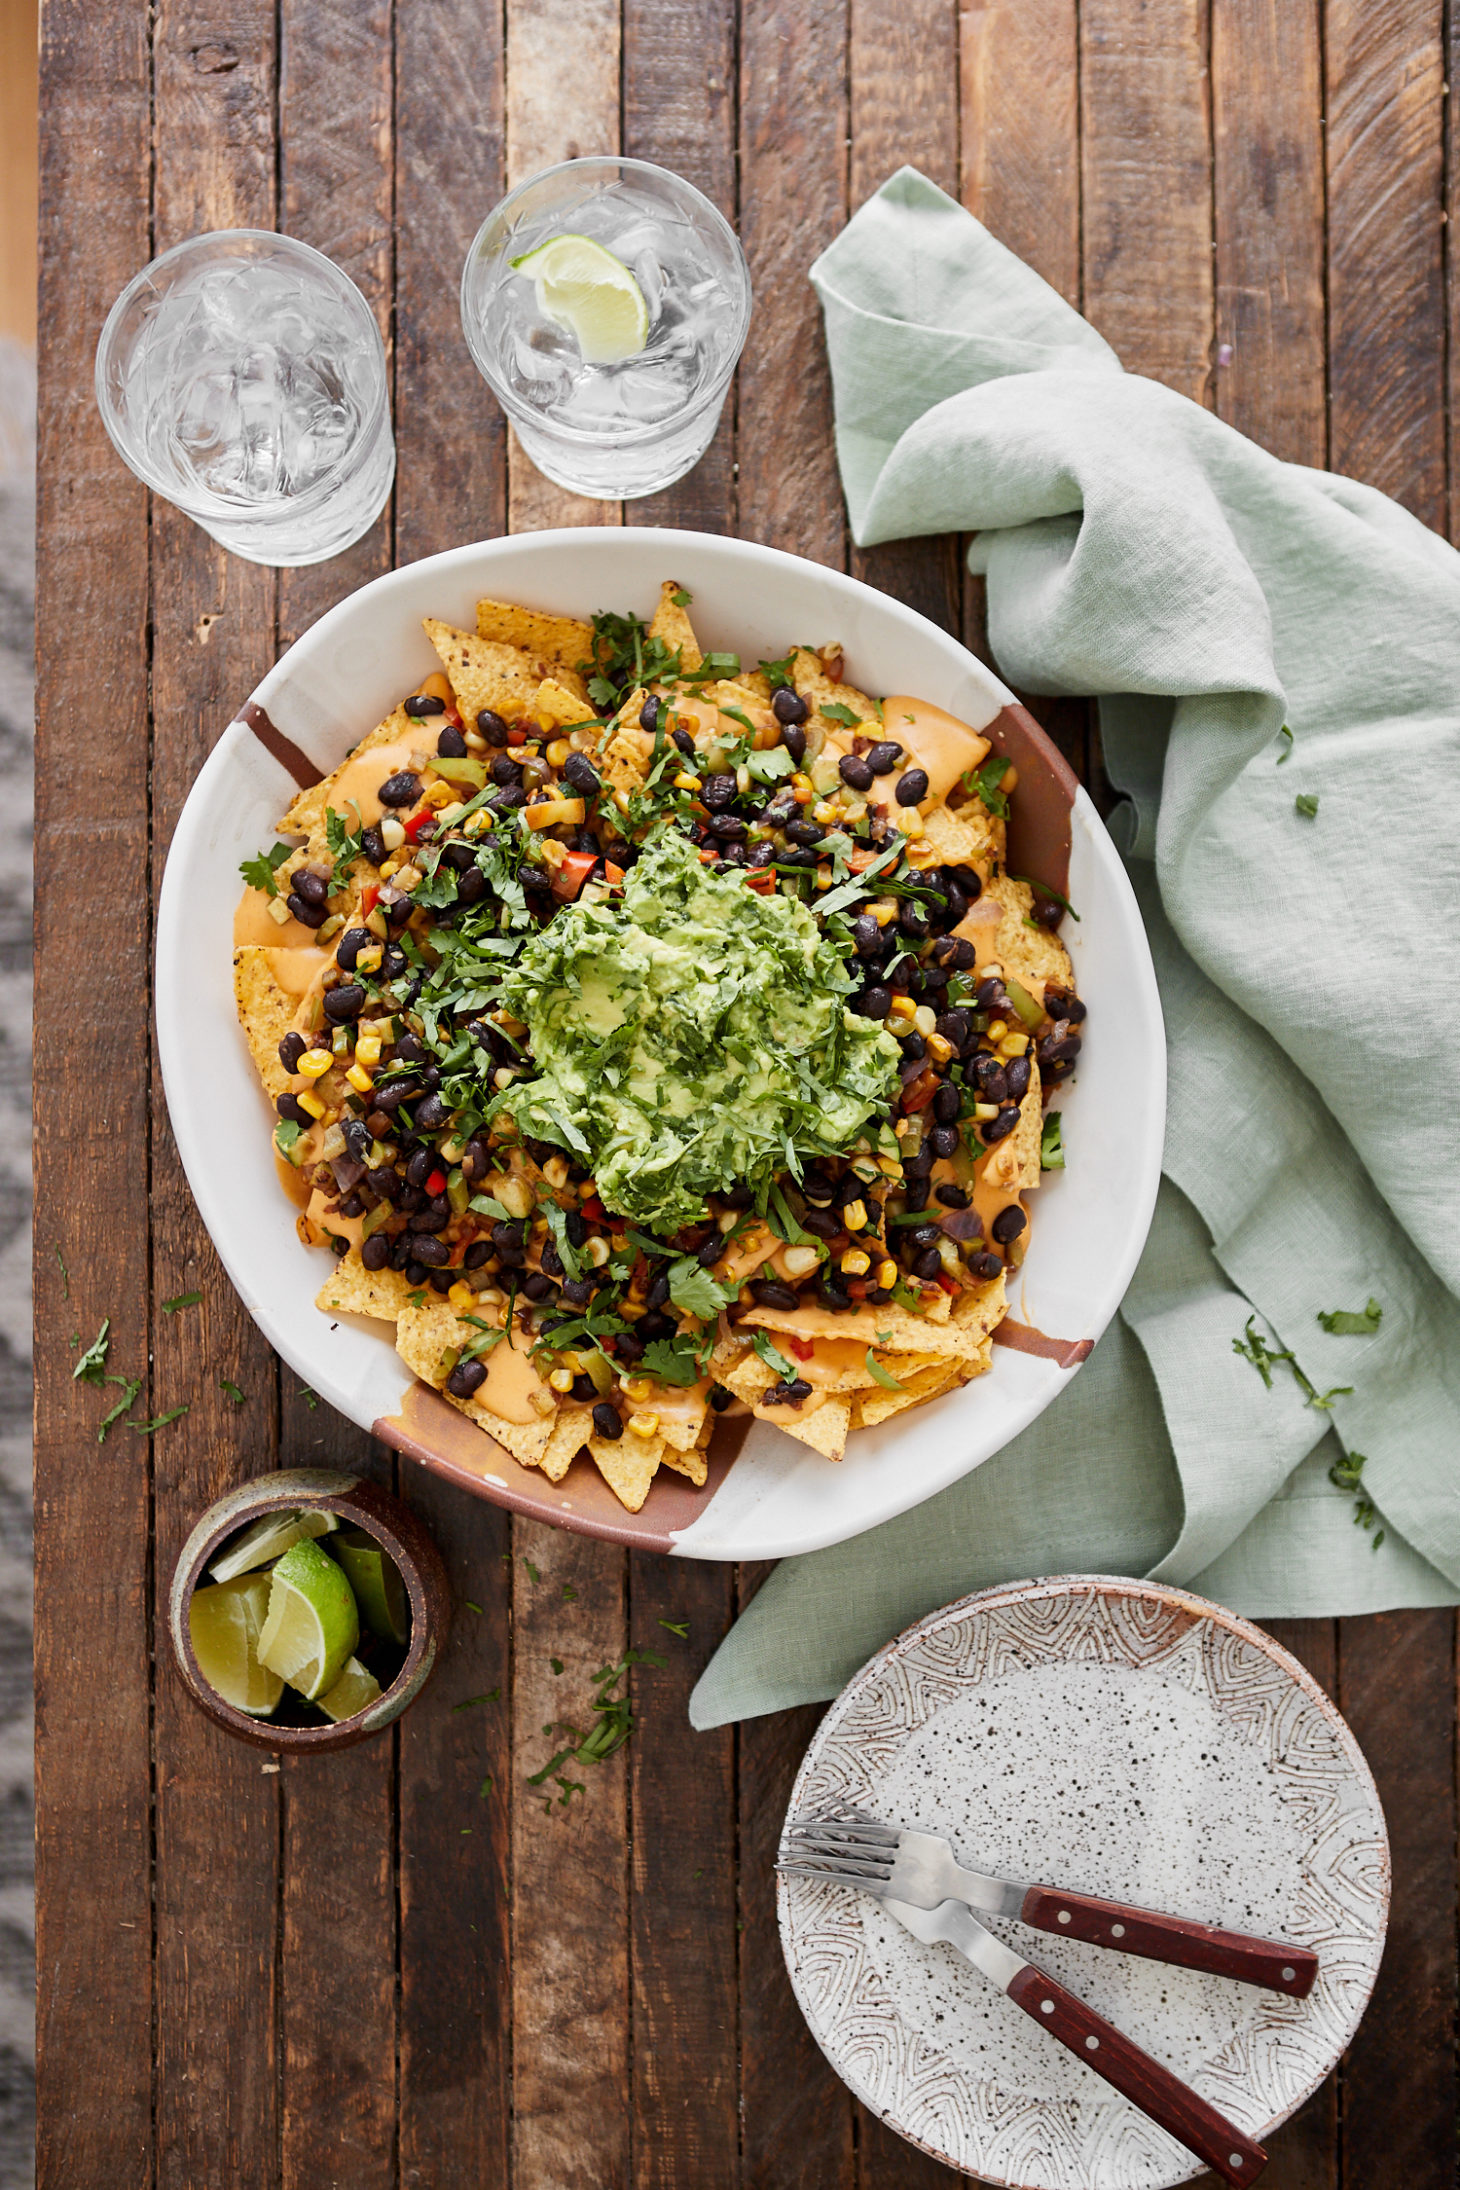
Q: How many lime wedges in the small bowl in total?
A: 5